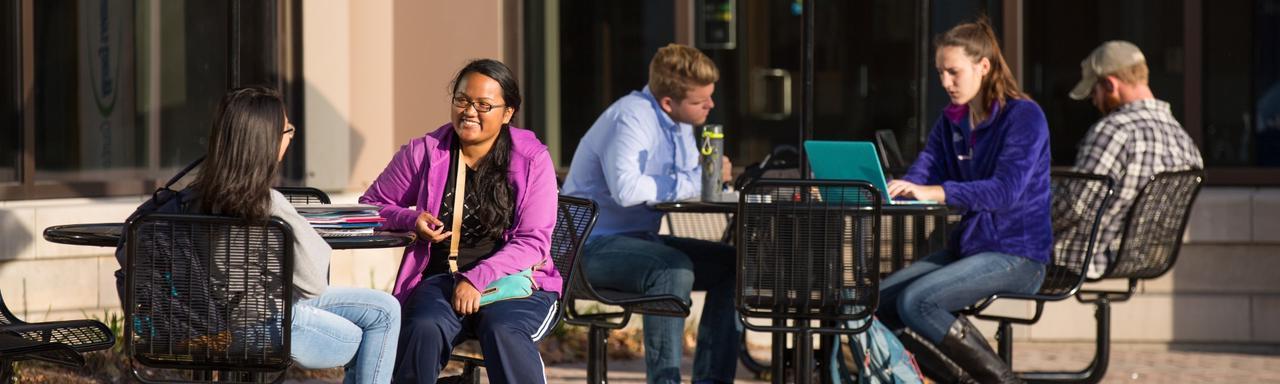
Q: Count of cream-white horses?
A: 0